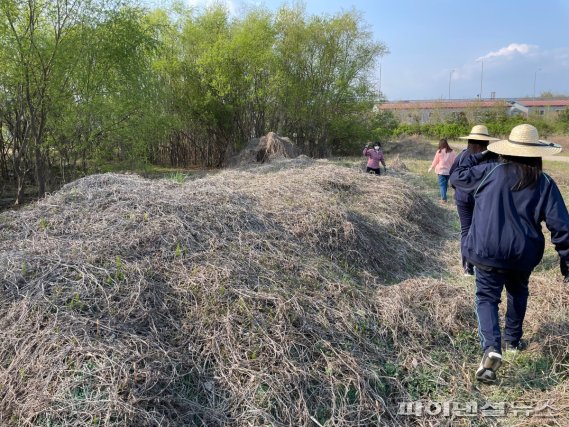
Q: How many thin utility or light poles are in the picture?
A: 4